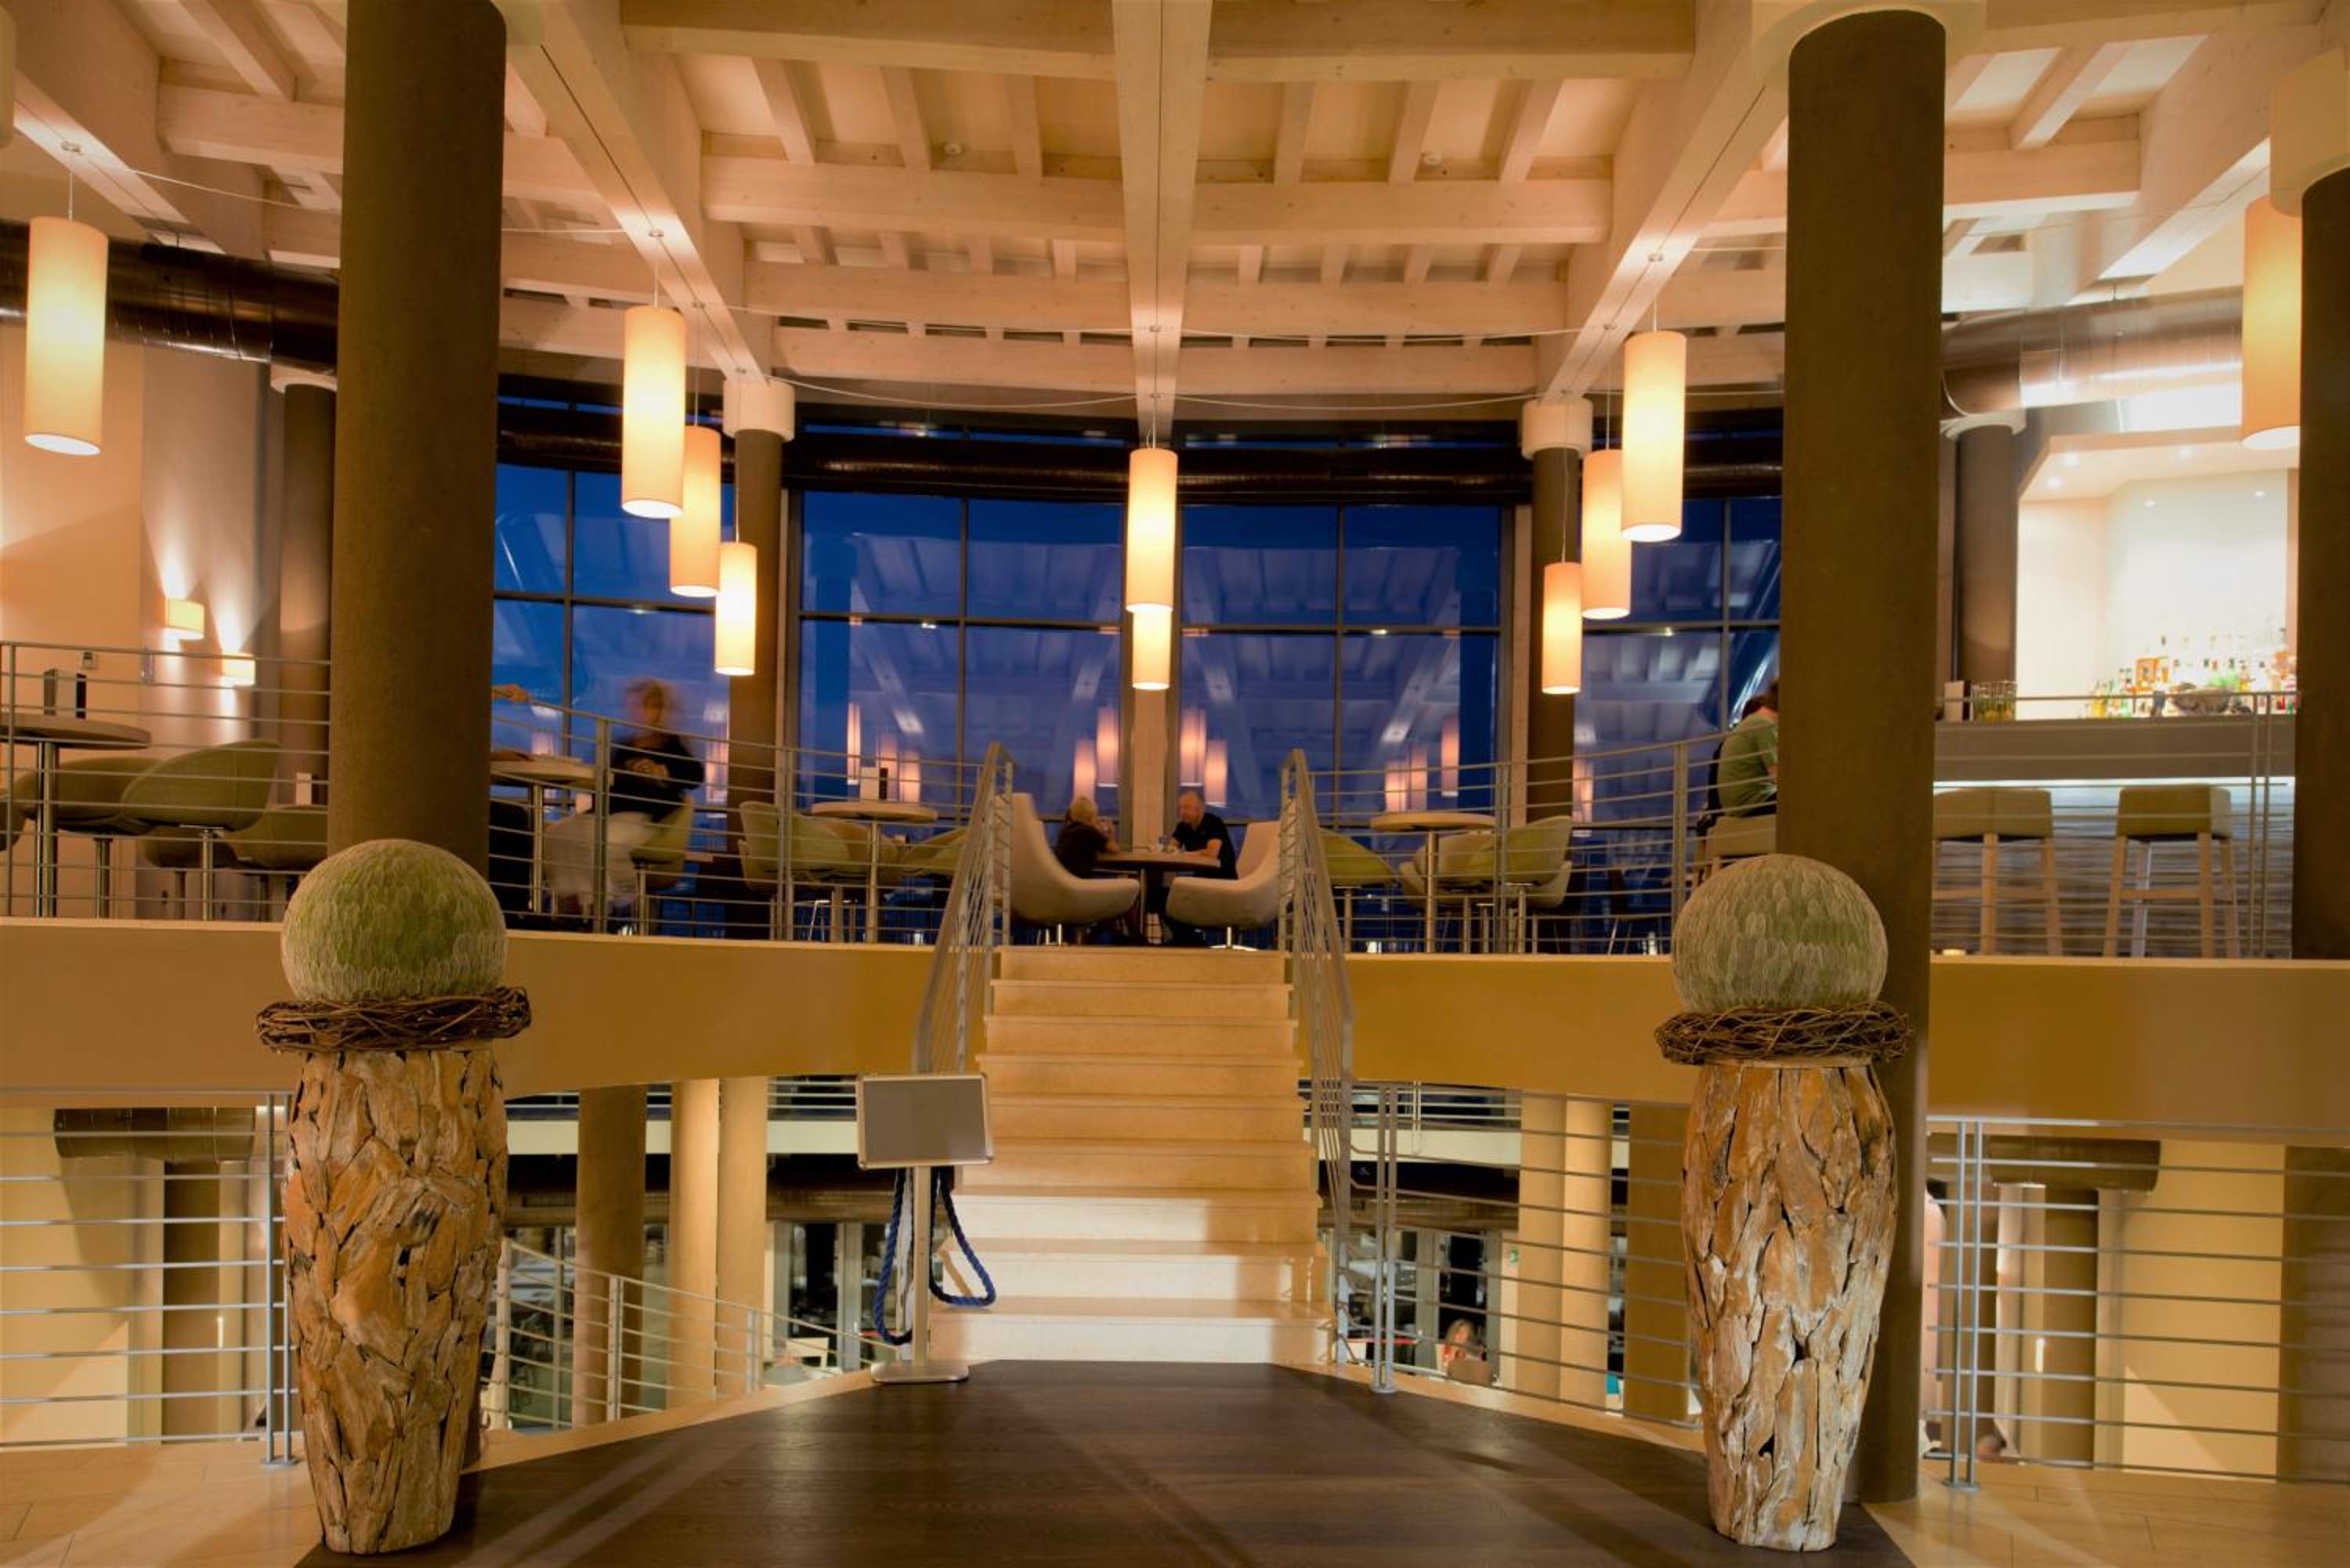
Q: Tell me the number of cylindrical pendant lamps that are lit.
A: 10